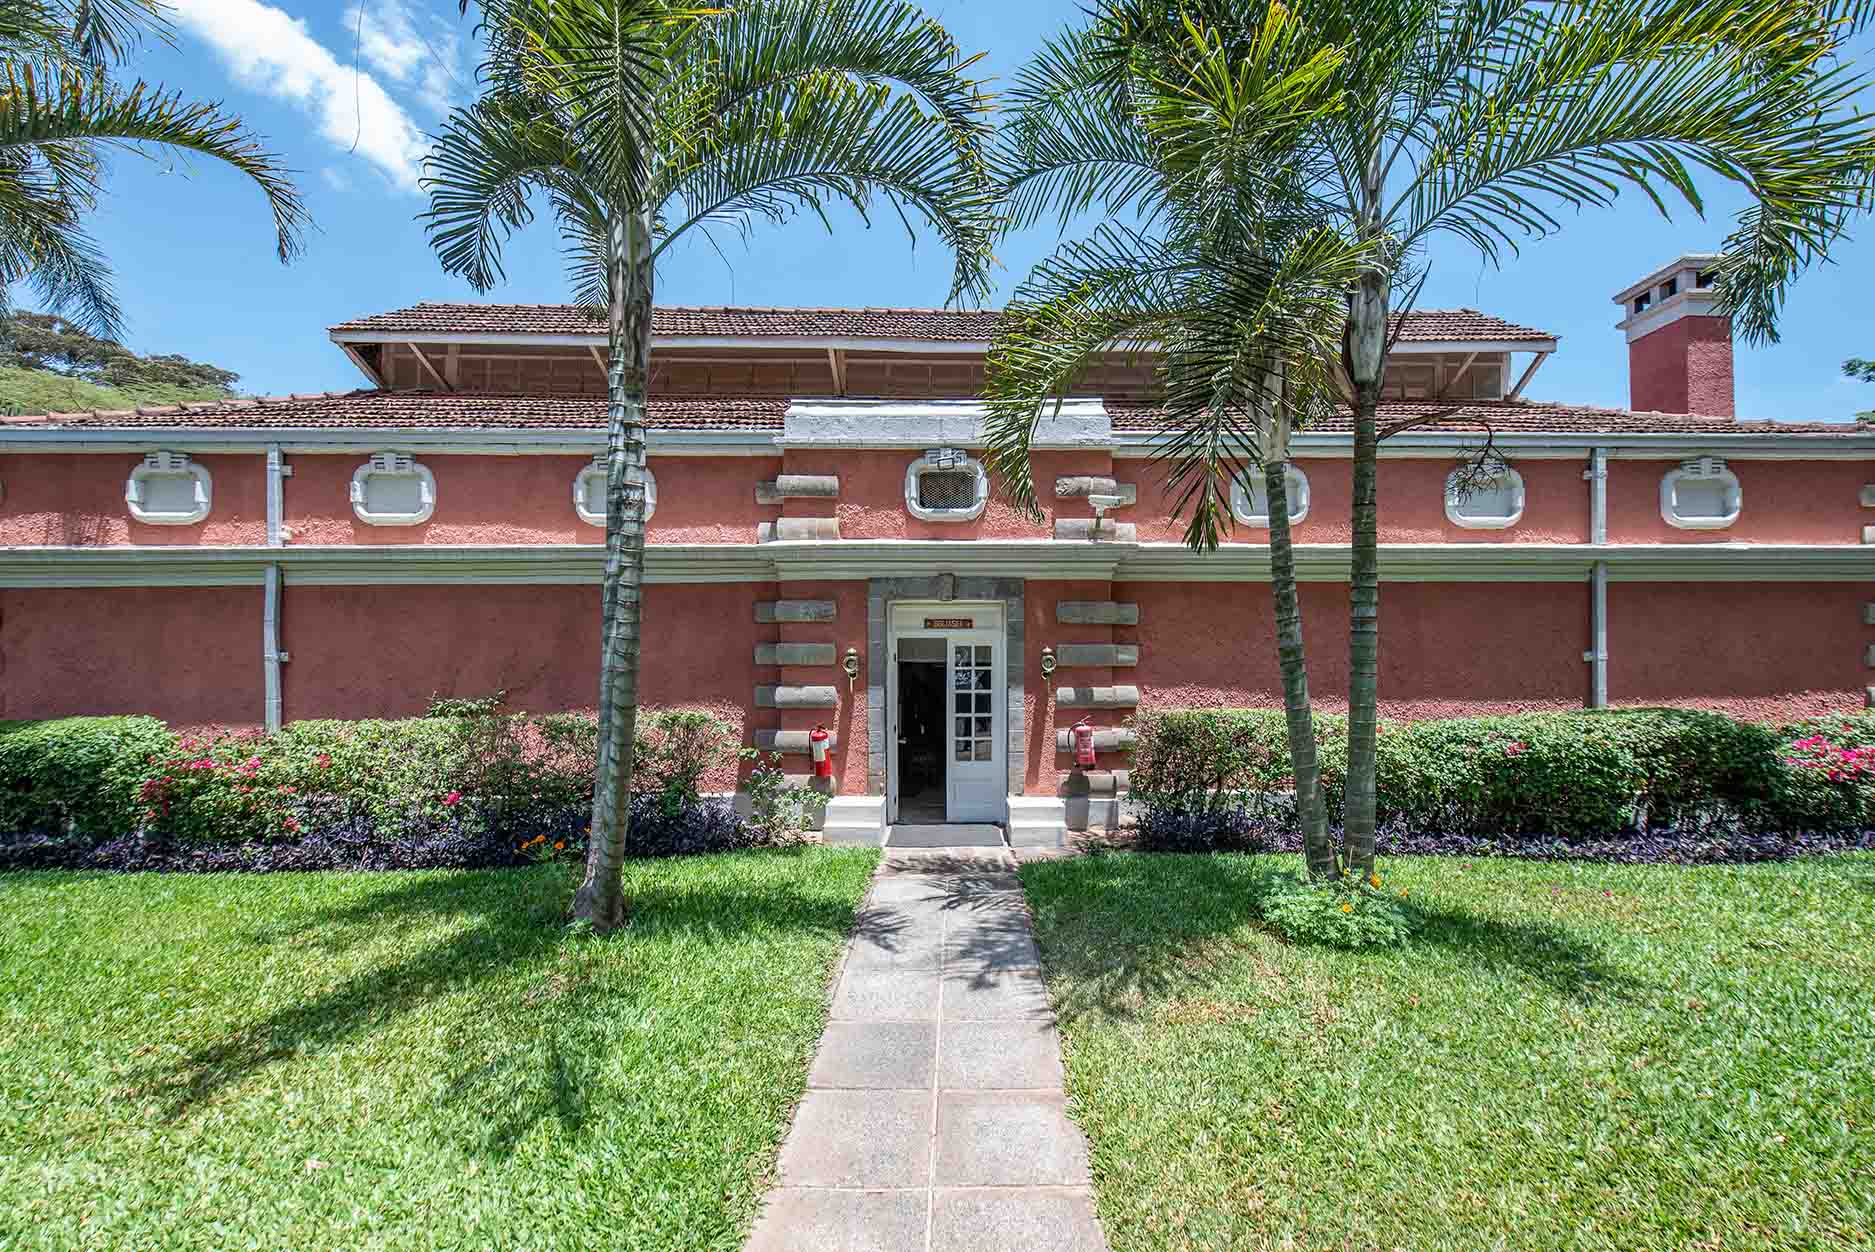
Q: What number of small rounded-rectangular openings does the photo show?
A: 7